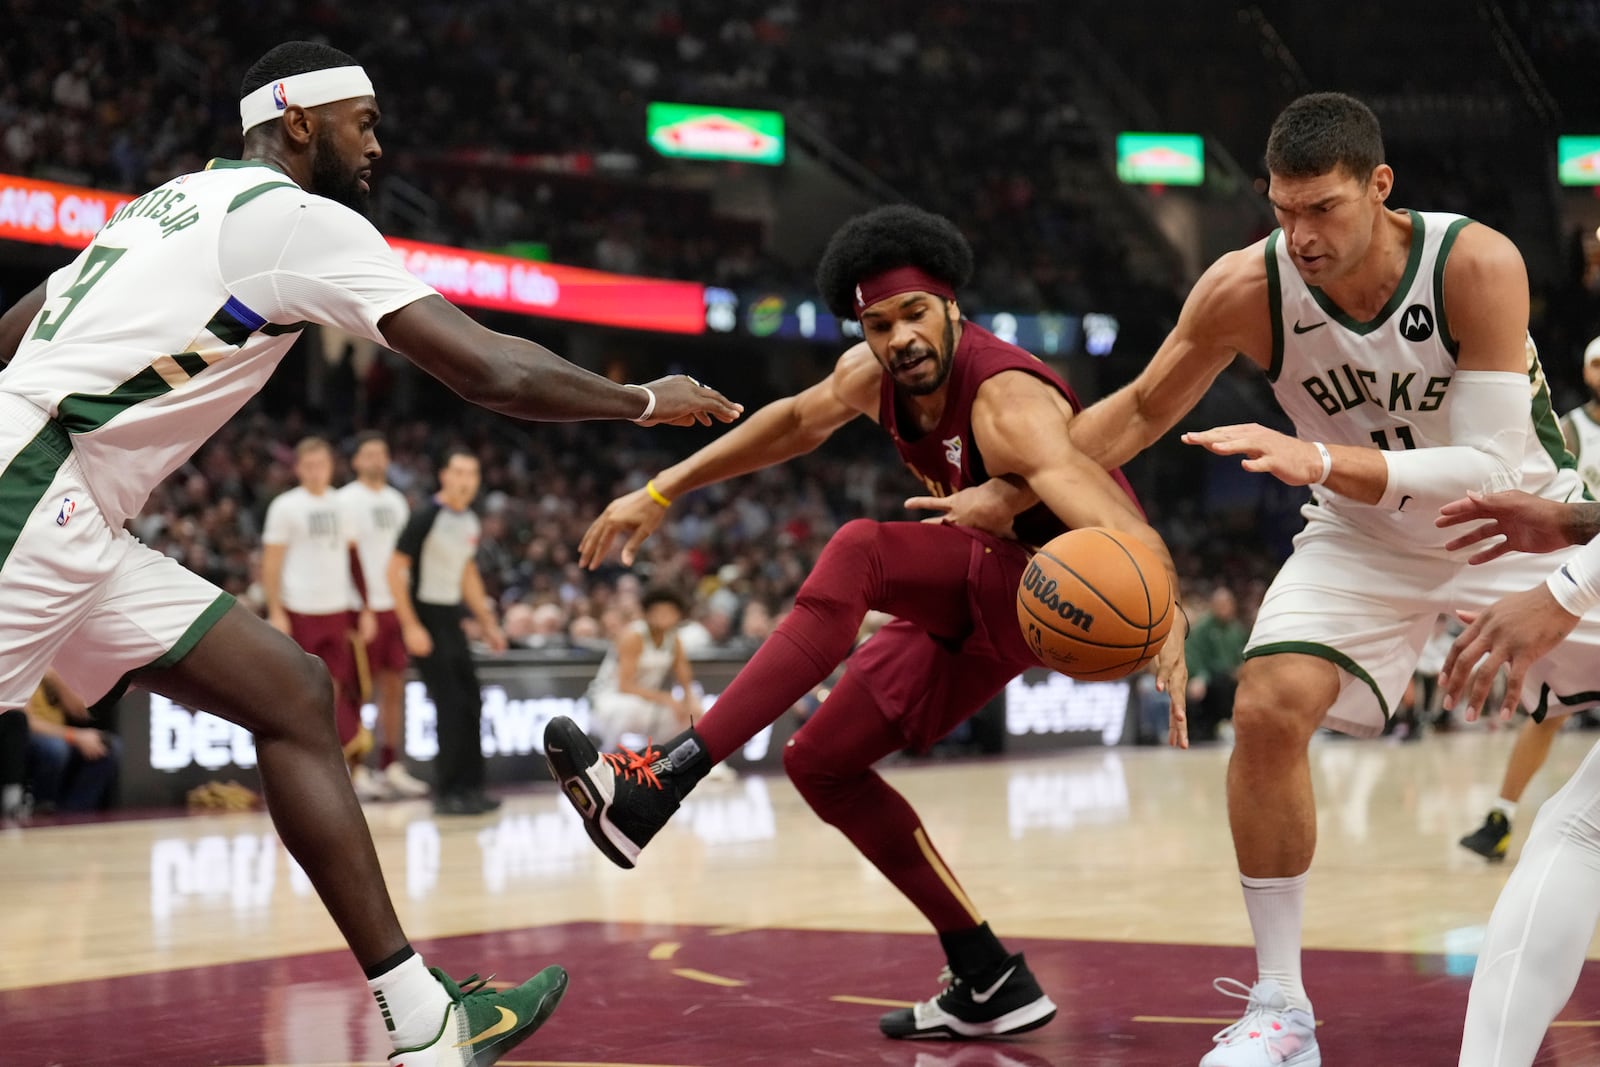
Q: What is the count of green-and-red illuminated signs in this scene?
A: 3